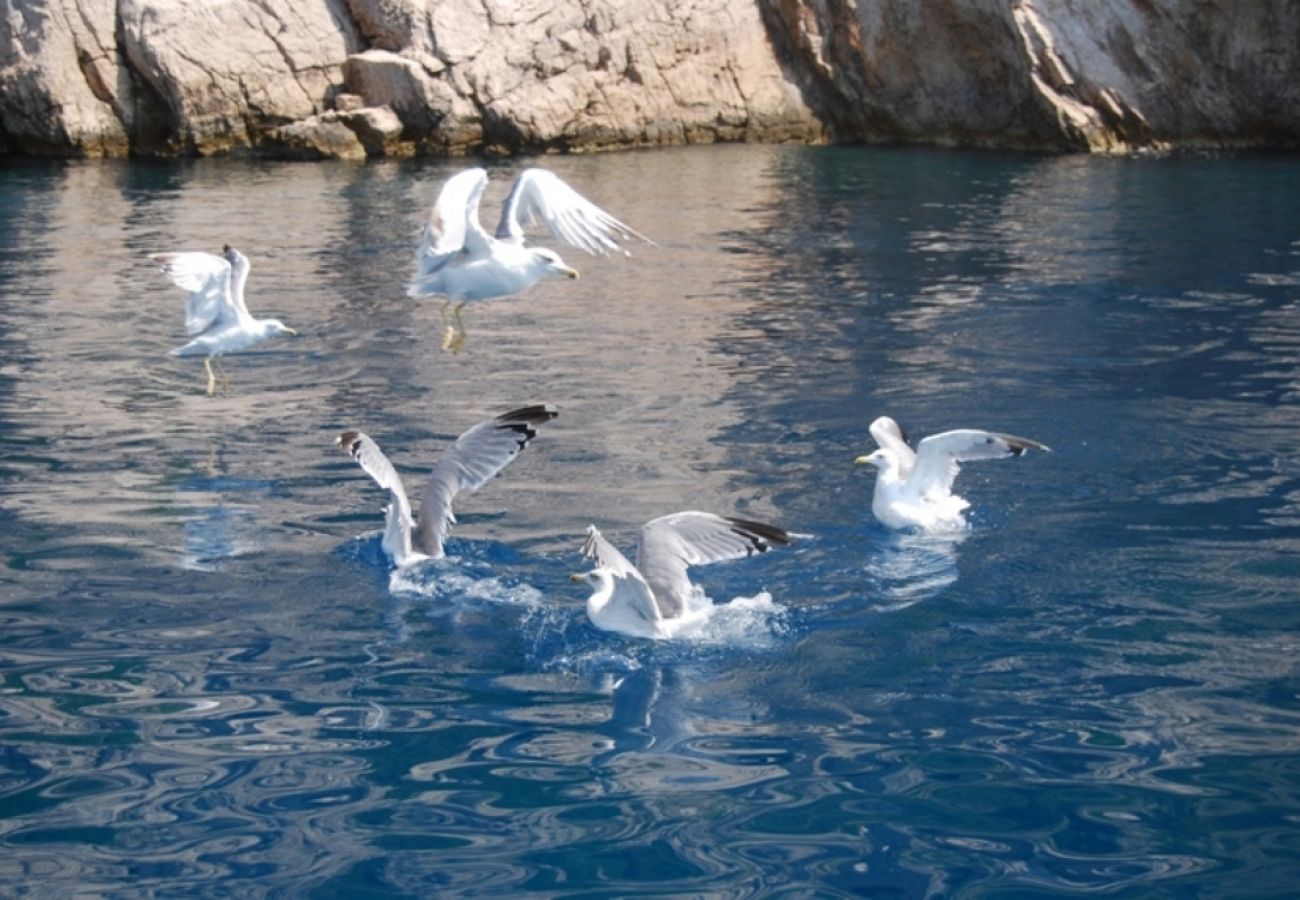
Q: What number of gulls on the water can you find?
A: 3